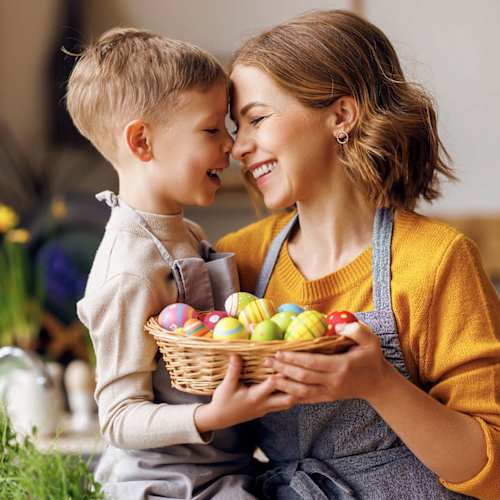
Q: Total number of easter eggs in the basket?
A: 11